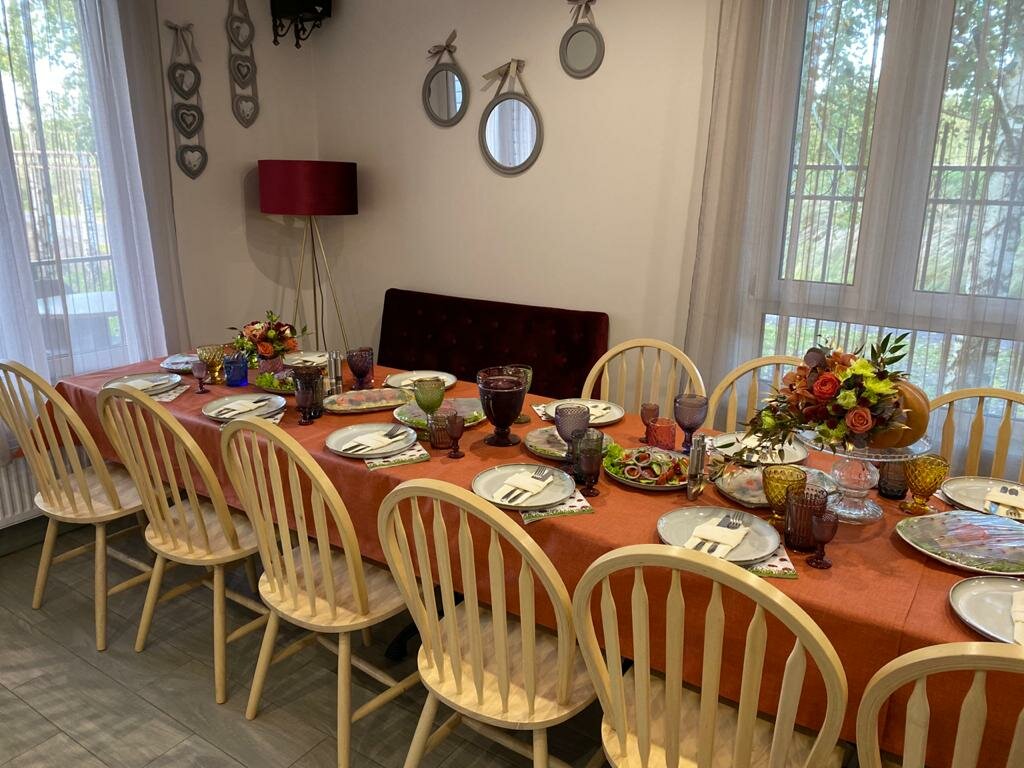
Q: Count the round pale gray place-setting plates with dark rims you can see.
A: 11